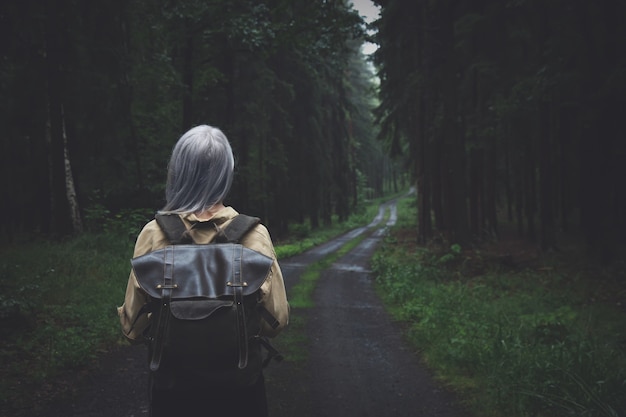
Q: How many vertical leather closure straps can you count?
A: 2